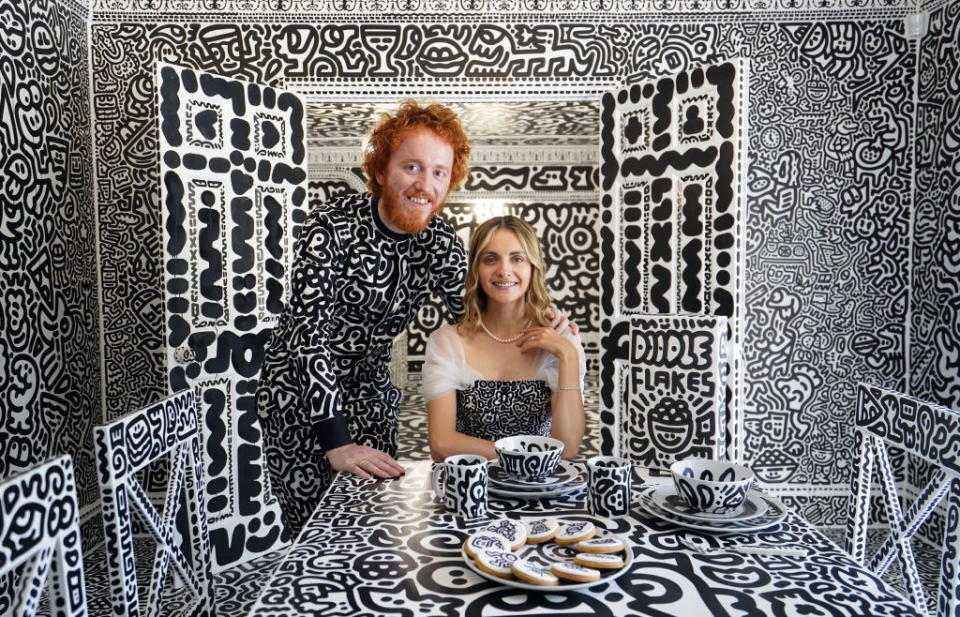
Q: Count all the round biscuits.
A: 9